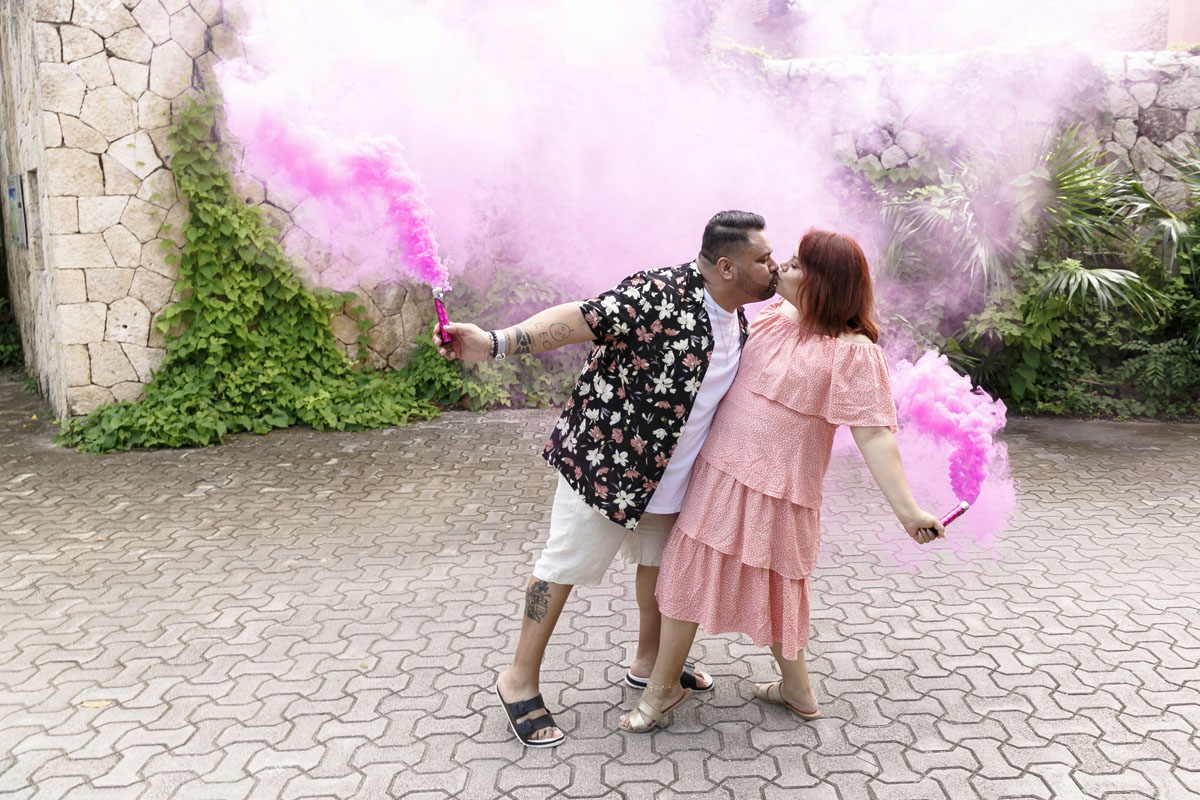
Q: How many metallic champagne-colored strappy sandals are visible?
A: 2